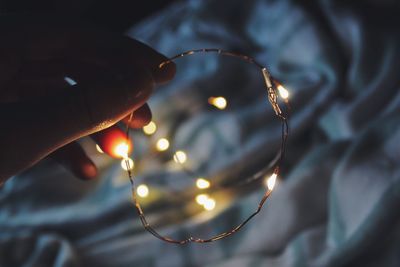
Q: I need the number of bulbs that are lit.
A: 13